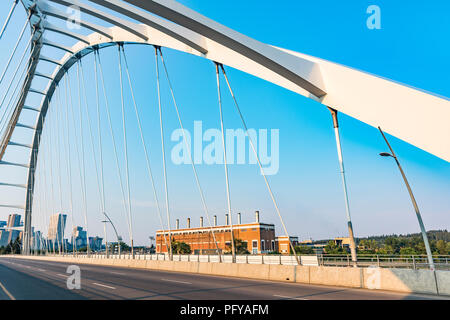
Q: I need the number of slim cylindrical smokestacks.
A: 7